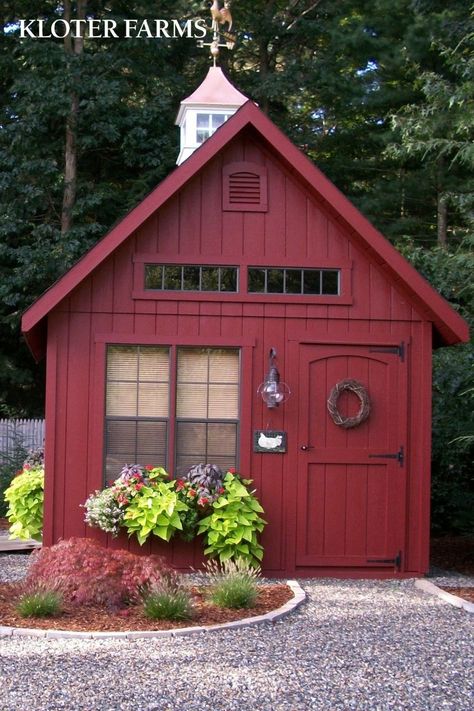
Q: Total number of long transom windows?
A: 2